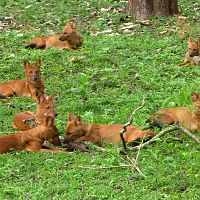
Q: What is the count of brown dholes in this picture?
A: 7